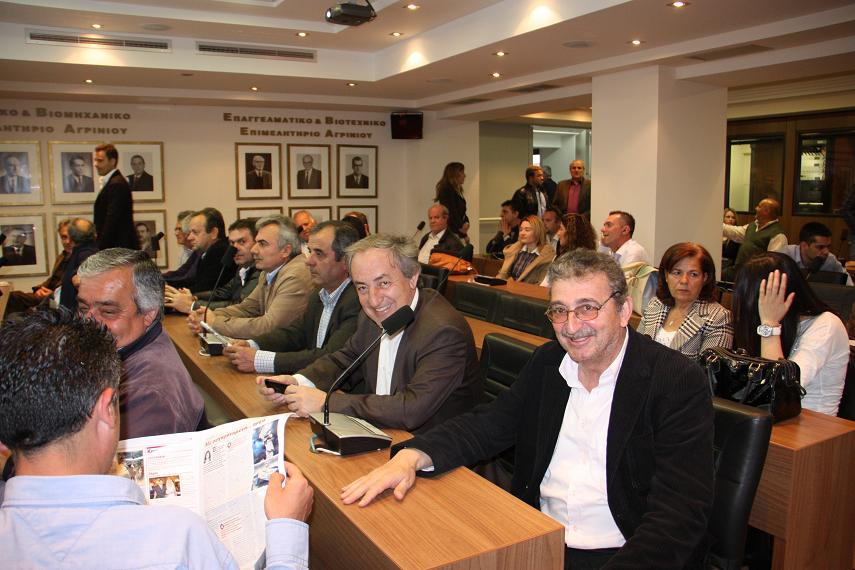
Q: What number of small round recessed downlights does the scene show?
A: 11